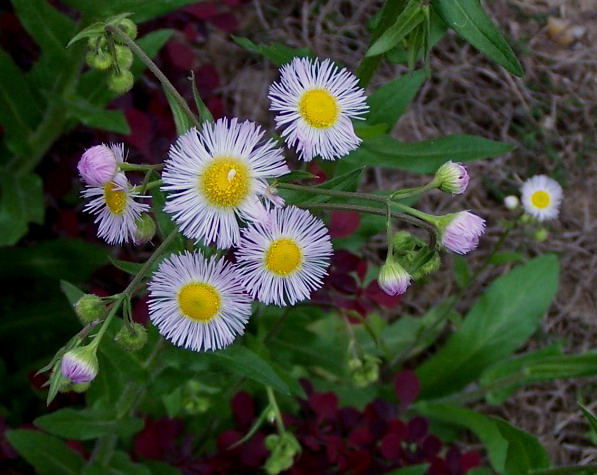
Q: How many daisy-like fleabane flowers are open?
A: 6